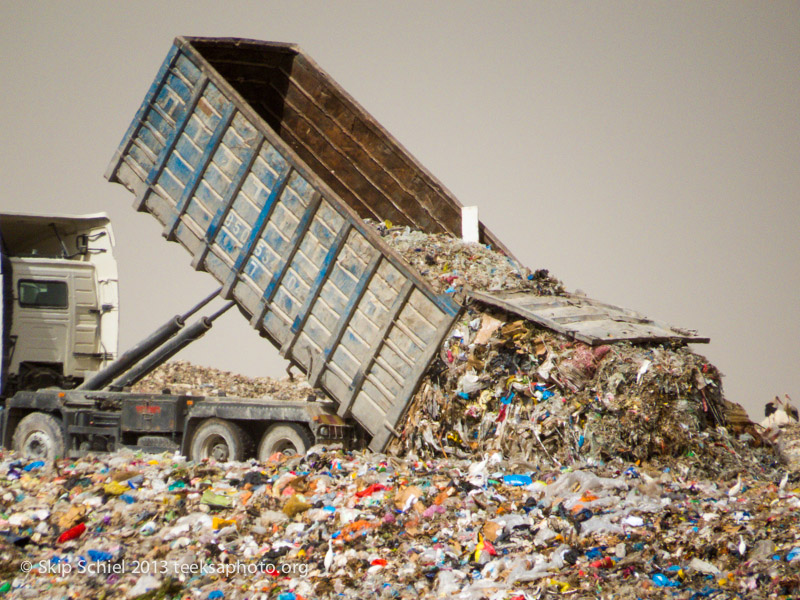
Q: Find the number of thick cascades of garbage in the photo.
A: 1